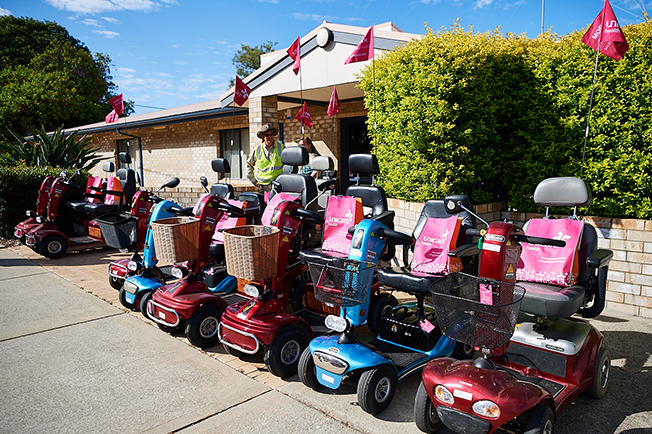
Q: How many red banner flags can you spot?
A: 8